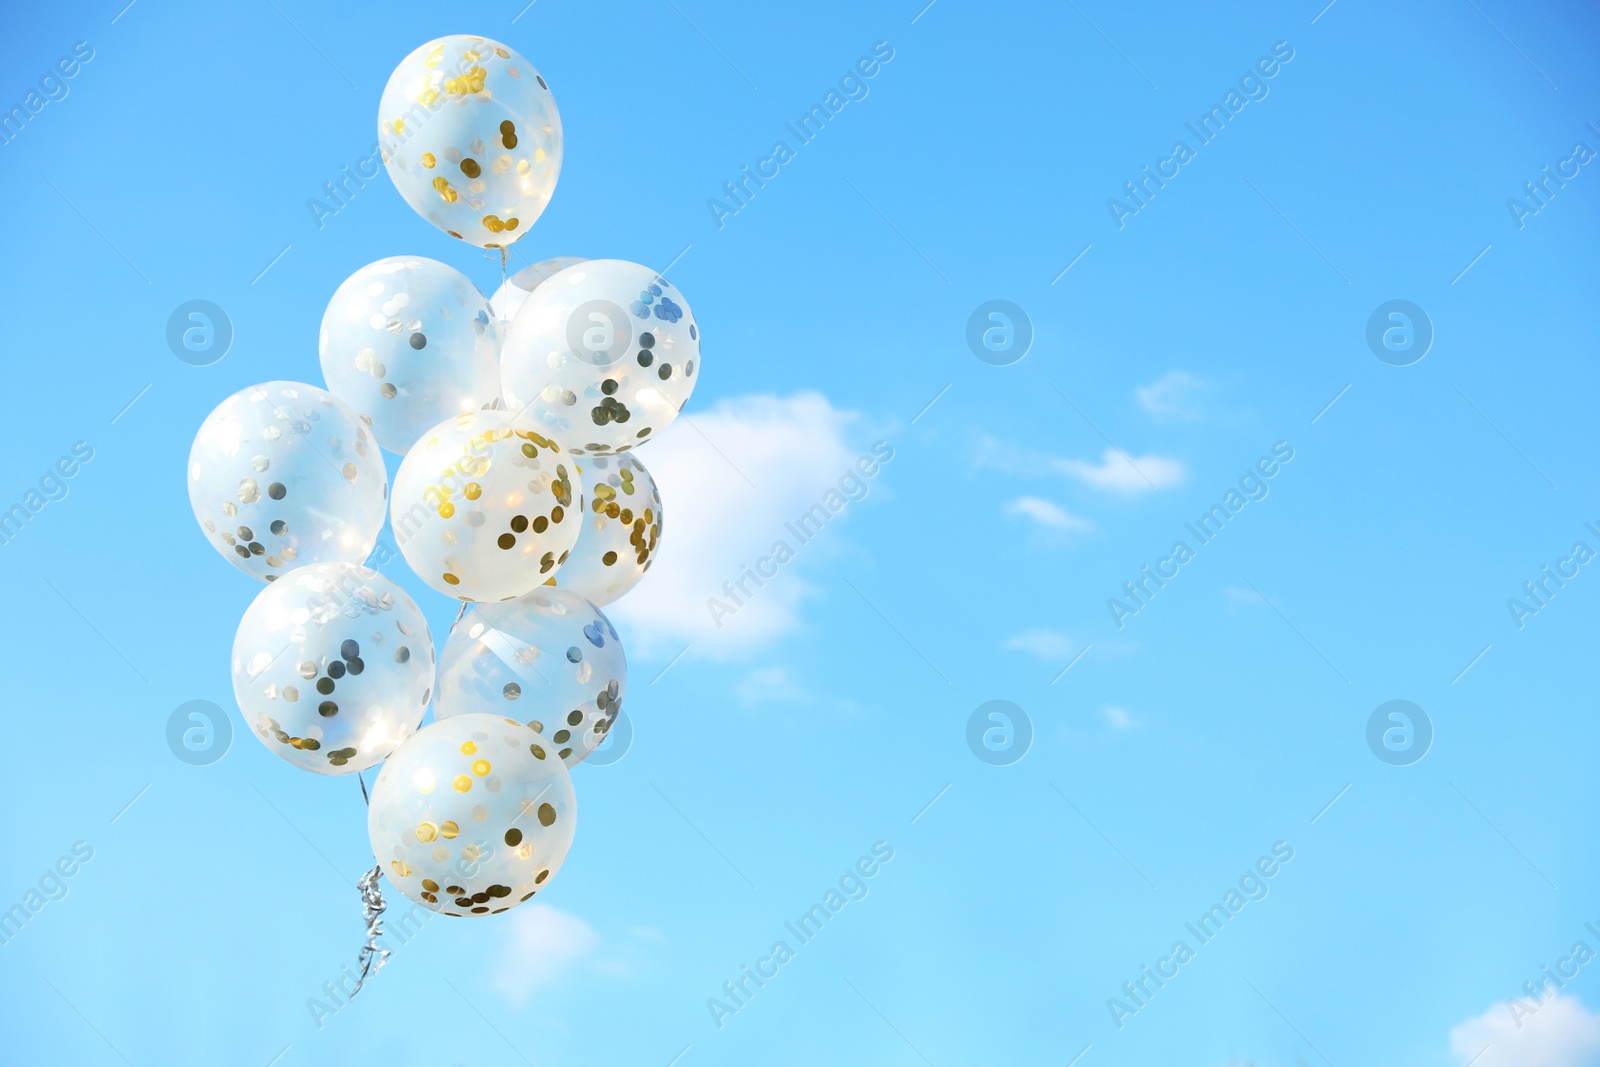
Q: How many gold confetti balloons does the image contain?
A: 4